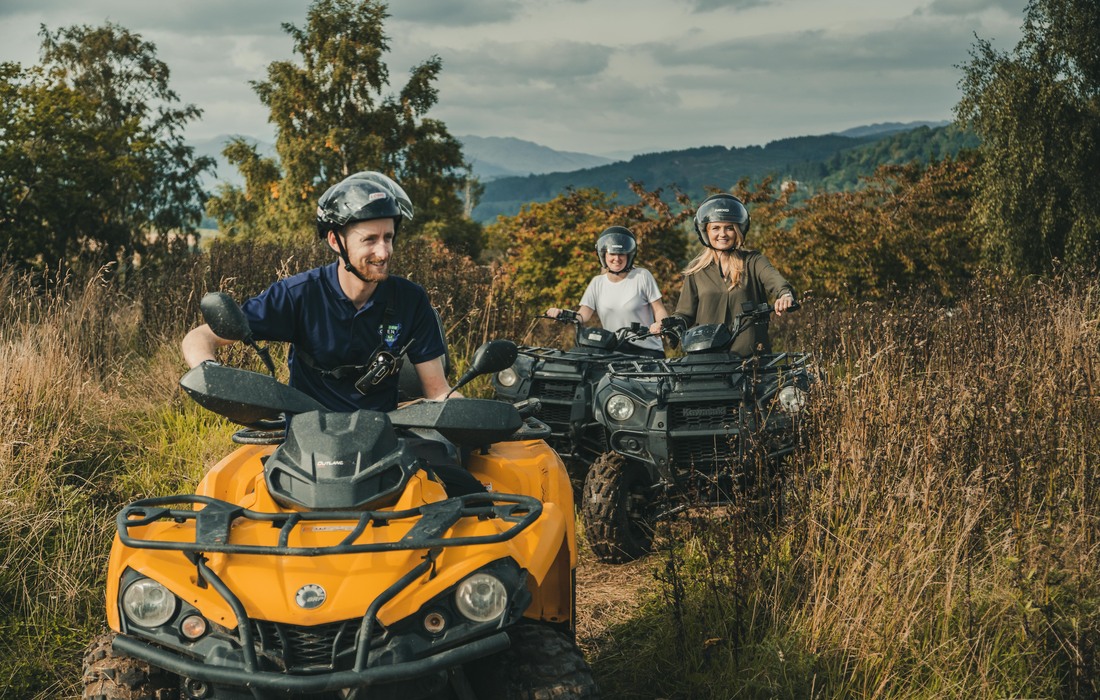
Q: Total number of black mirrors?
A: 2